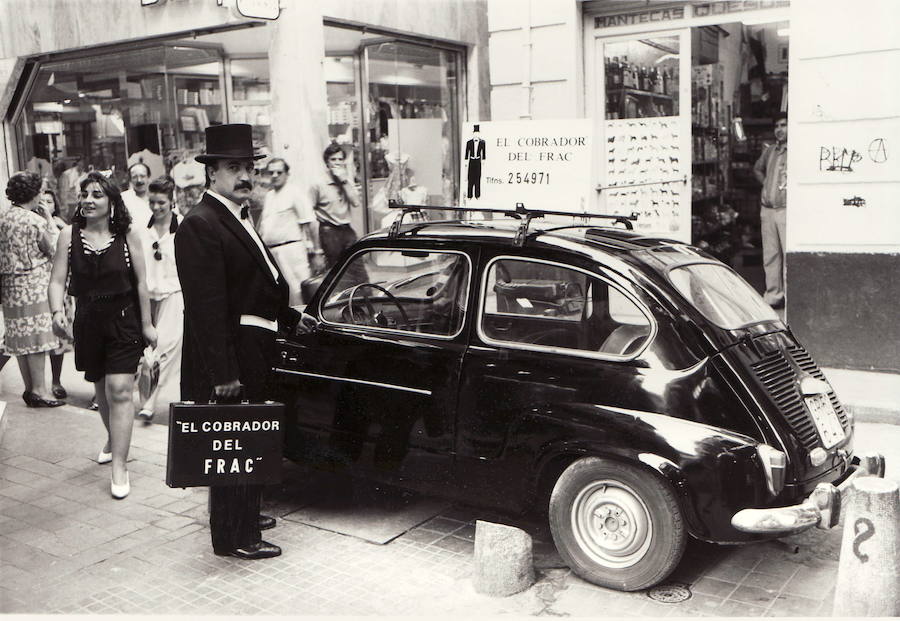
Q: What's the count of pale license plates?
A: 1